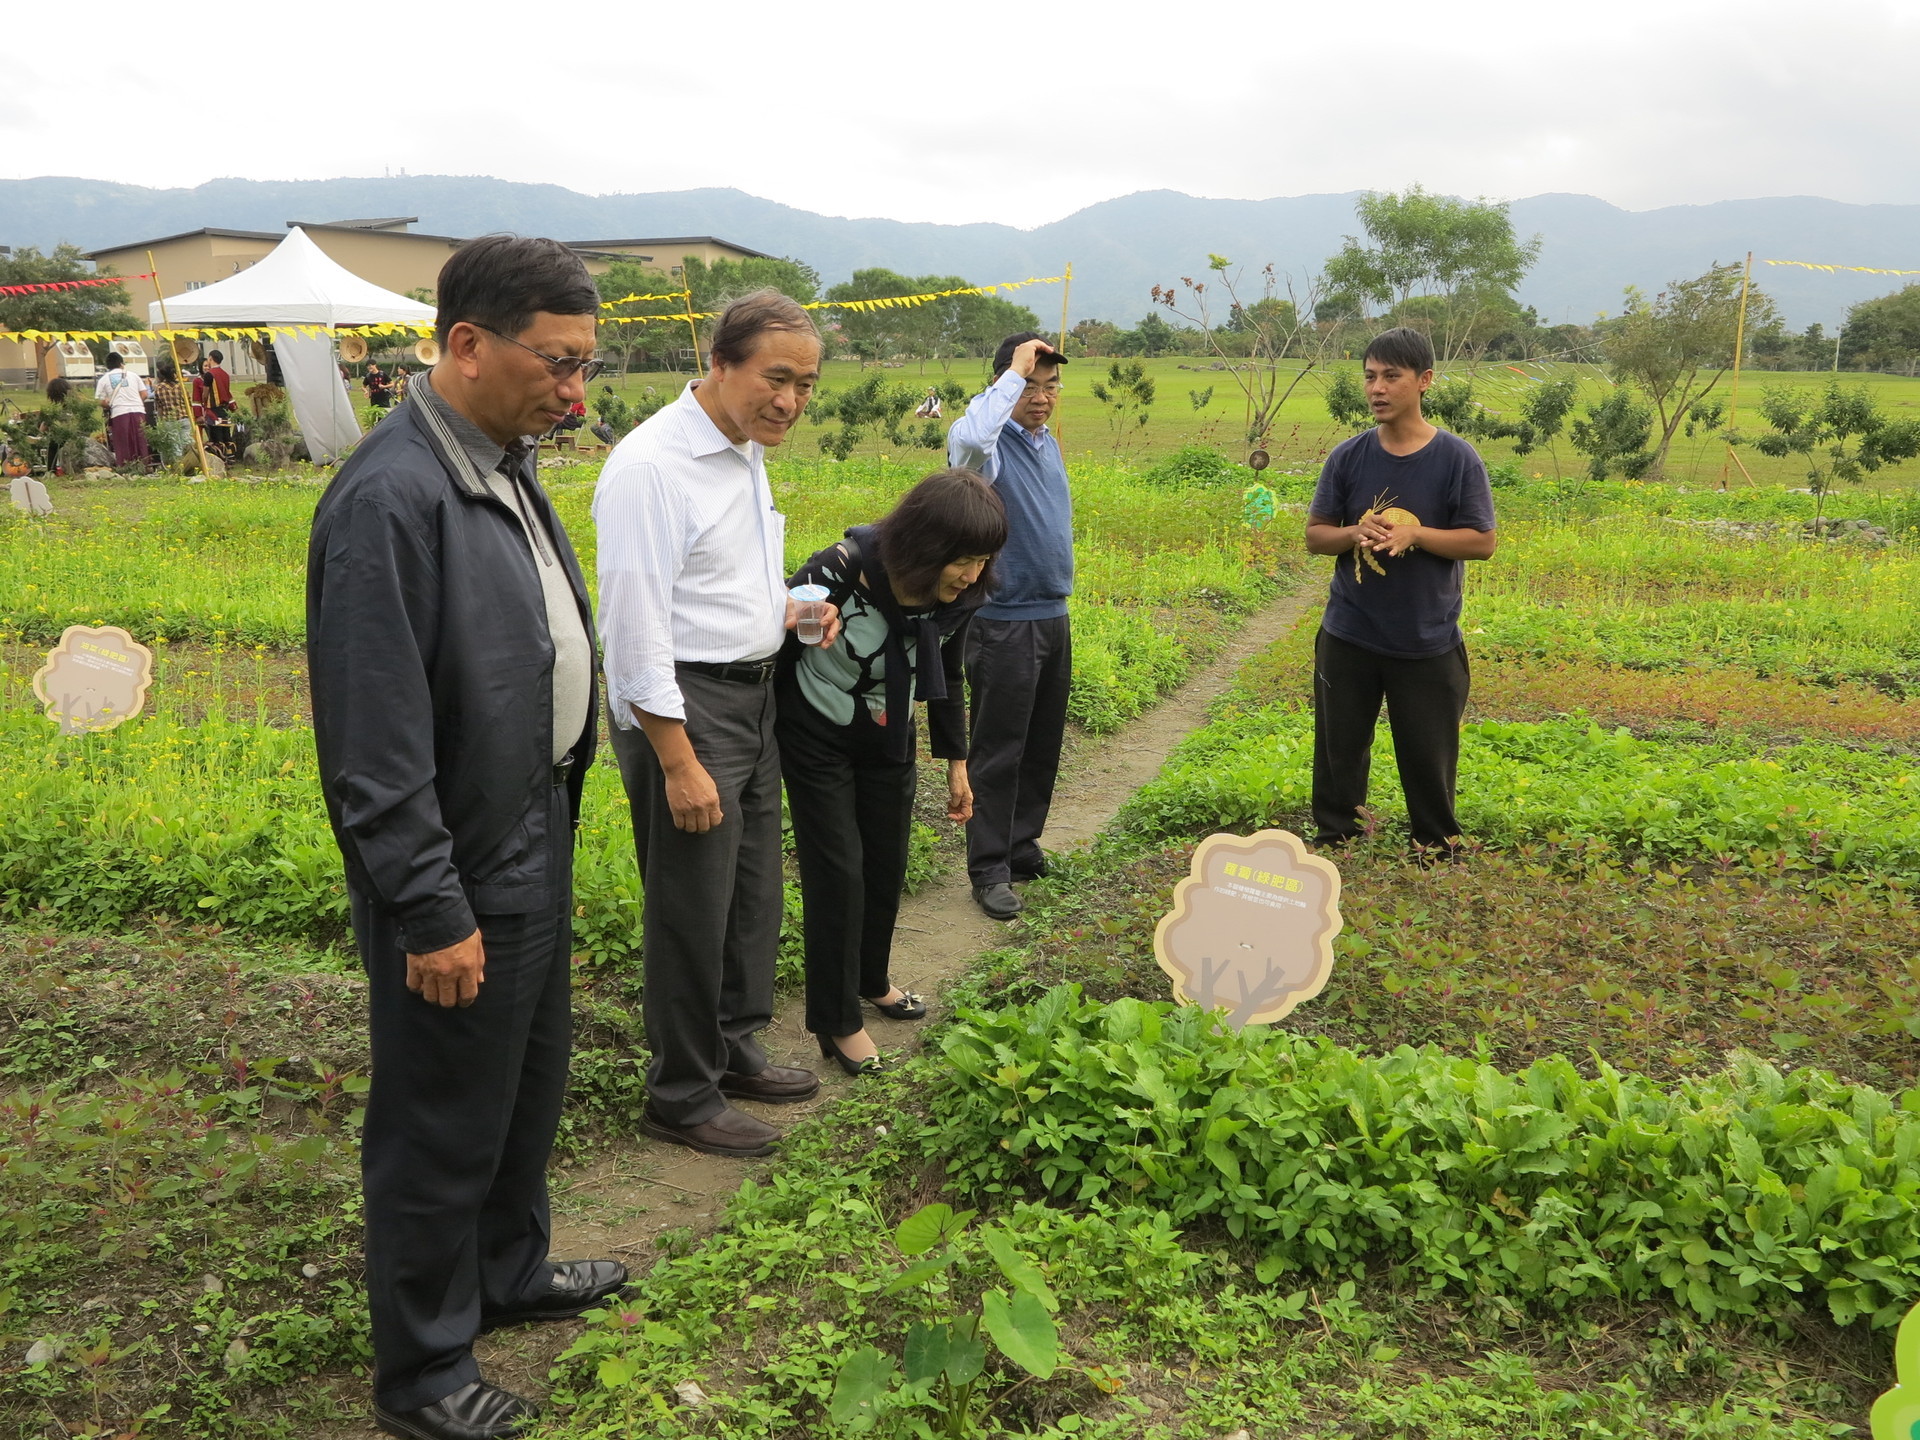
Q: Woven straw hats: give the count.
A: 4